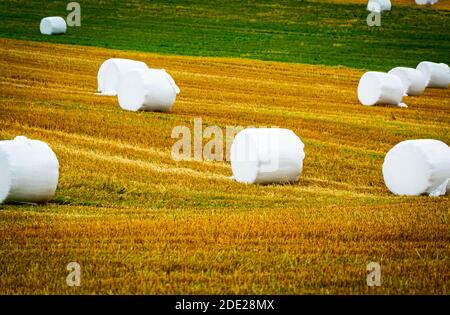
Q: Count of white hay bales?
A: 11